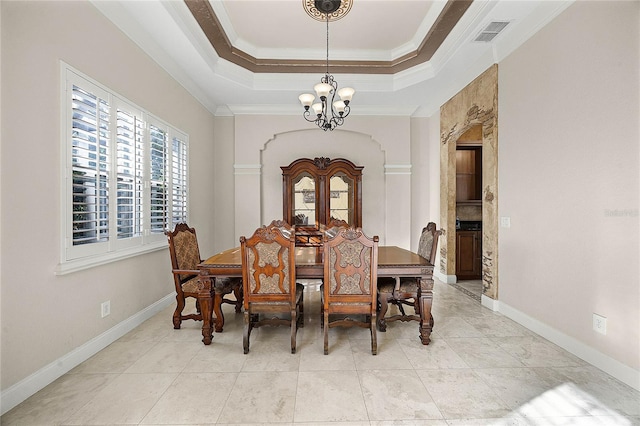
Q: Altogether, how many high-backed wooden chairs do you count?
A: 6